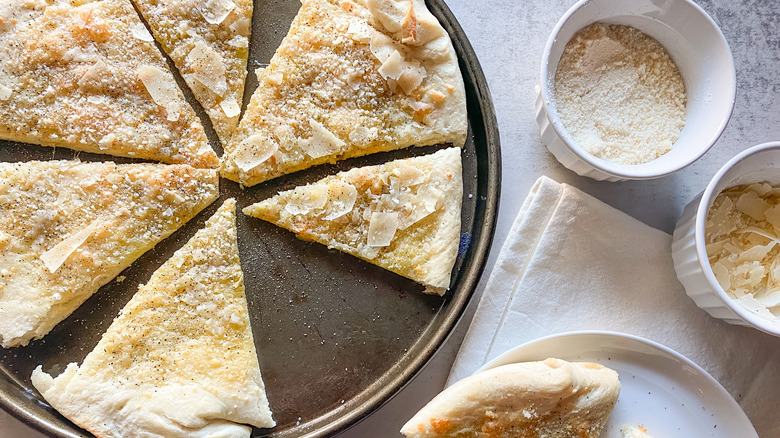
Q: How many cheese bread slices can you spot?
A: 7